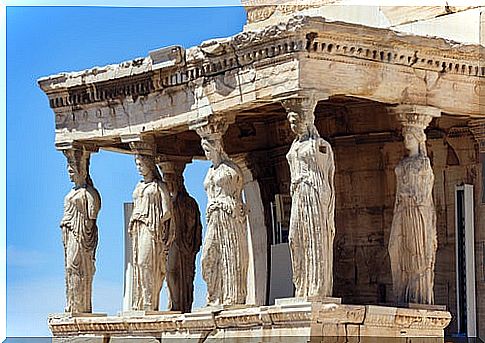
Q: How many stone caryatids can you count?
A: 6